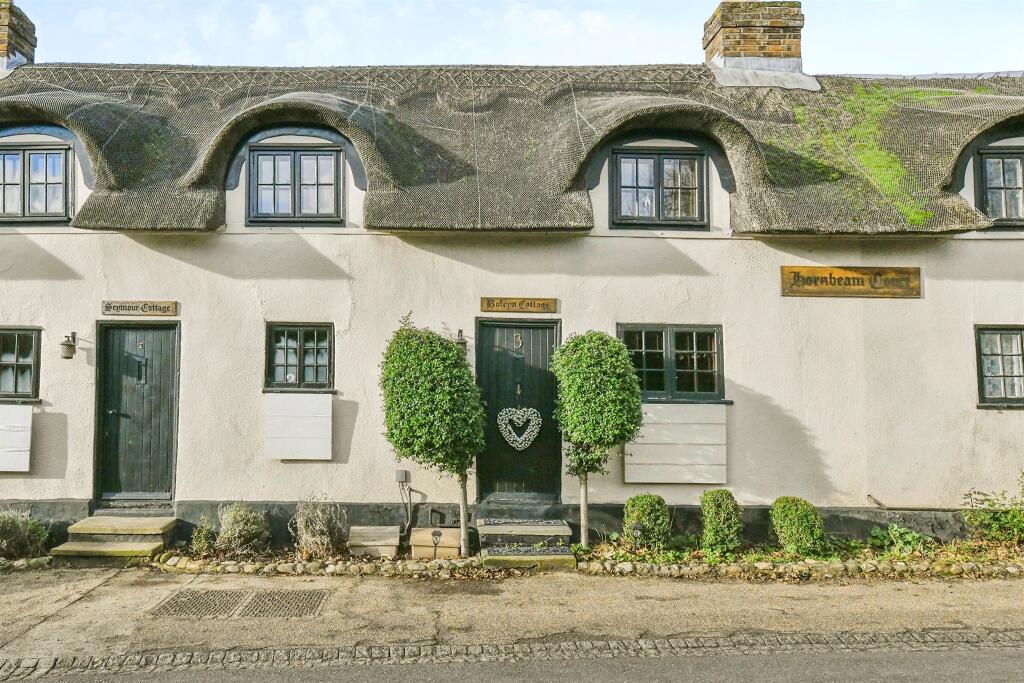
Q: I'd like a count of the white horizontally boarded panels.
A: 3